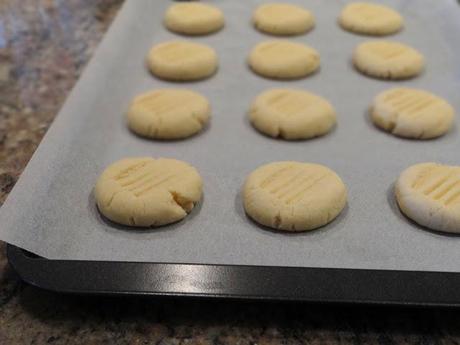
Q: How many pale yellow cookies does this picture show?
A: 12